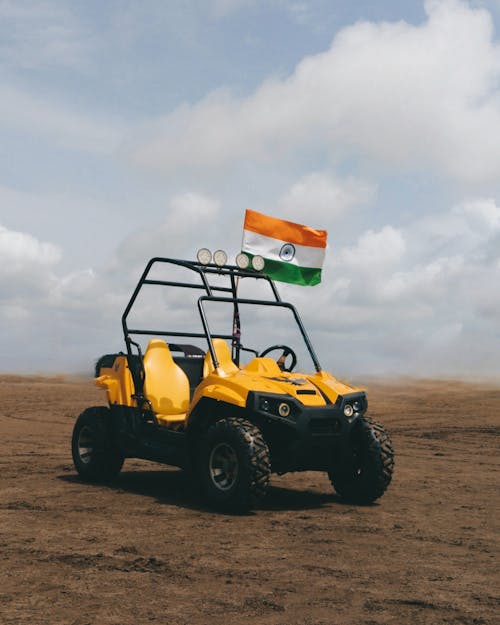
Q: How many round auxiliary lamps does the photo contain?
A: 4